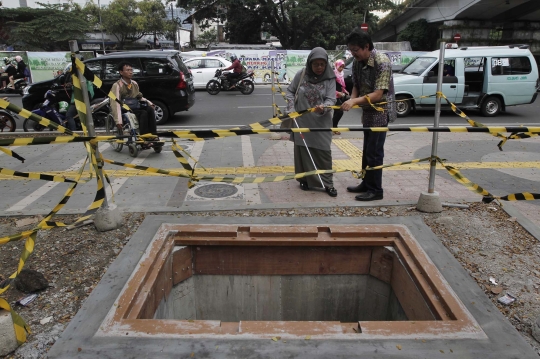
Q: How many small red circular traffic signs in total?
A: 2